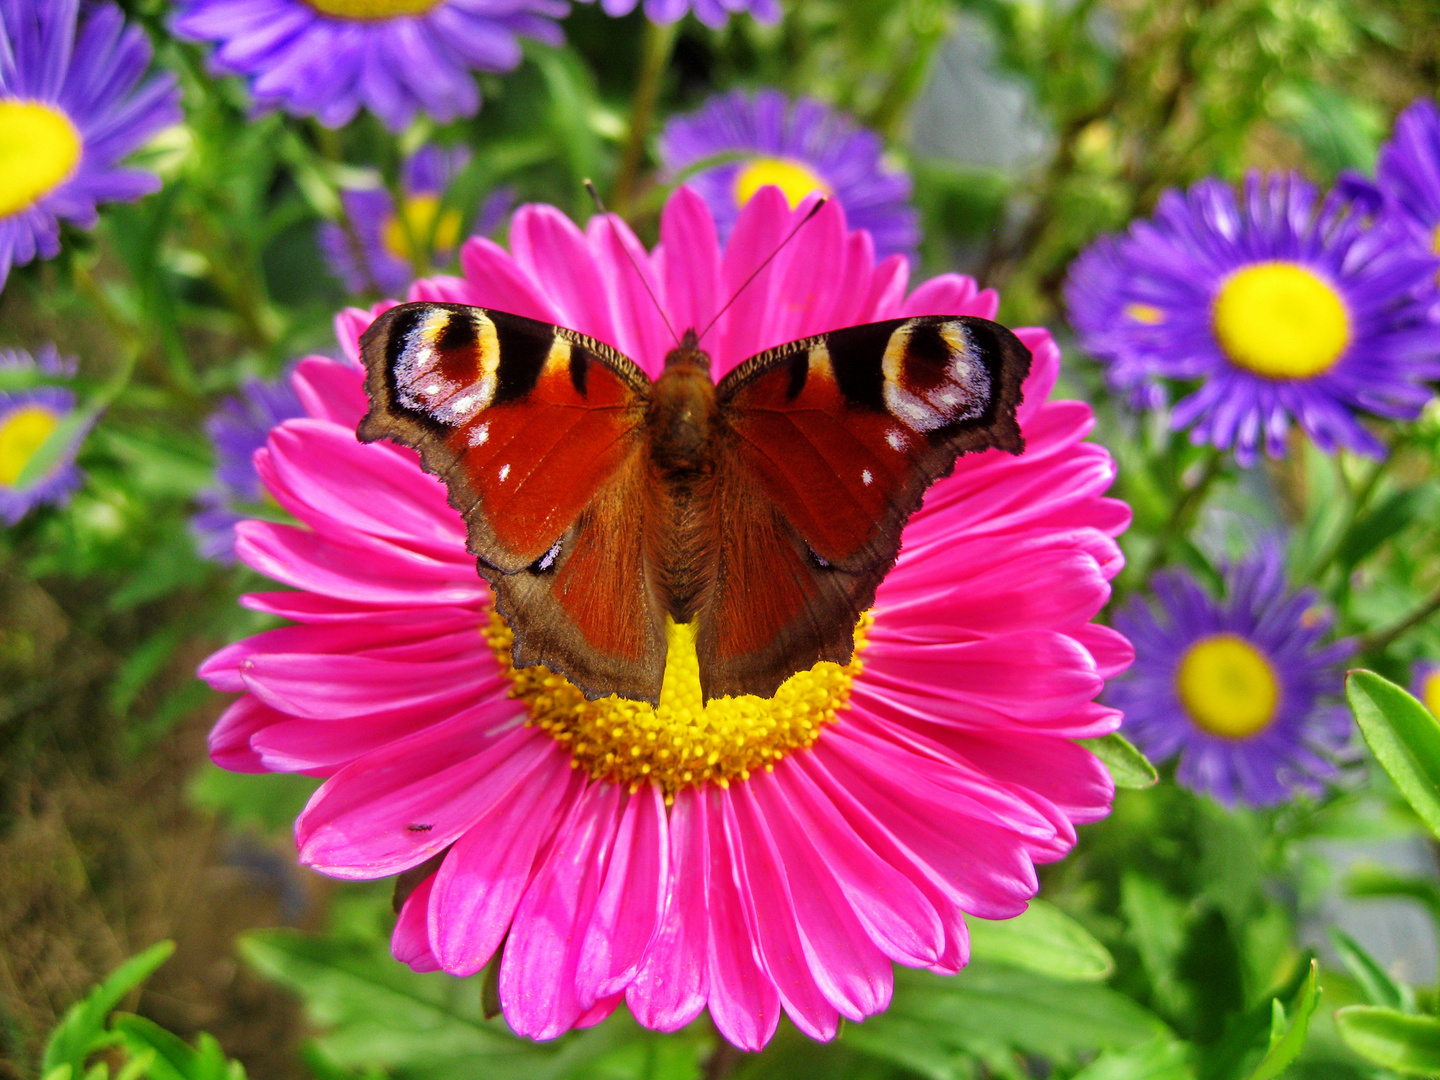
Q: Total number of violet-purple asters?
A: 12